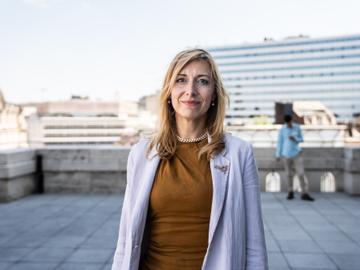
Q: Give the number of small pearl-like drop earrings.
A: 2